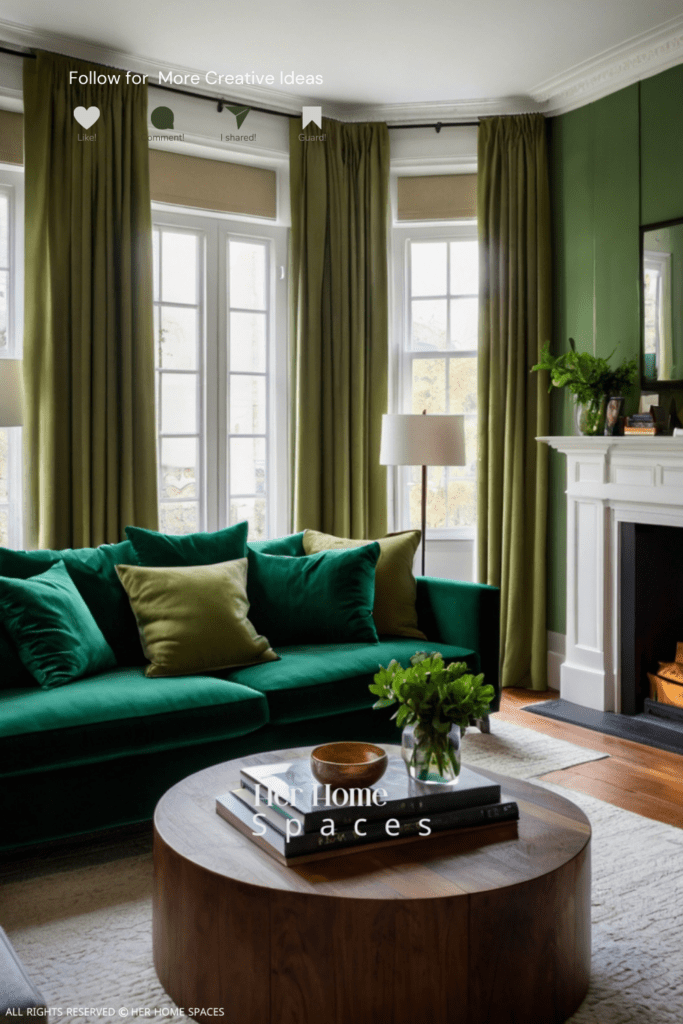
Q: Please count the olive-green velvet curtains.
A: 3